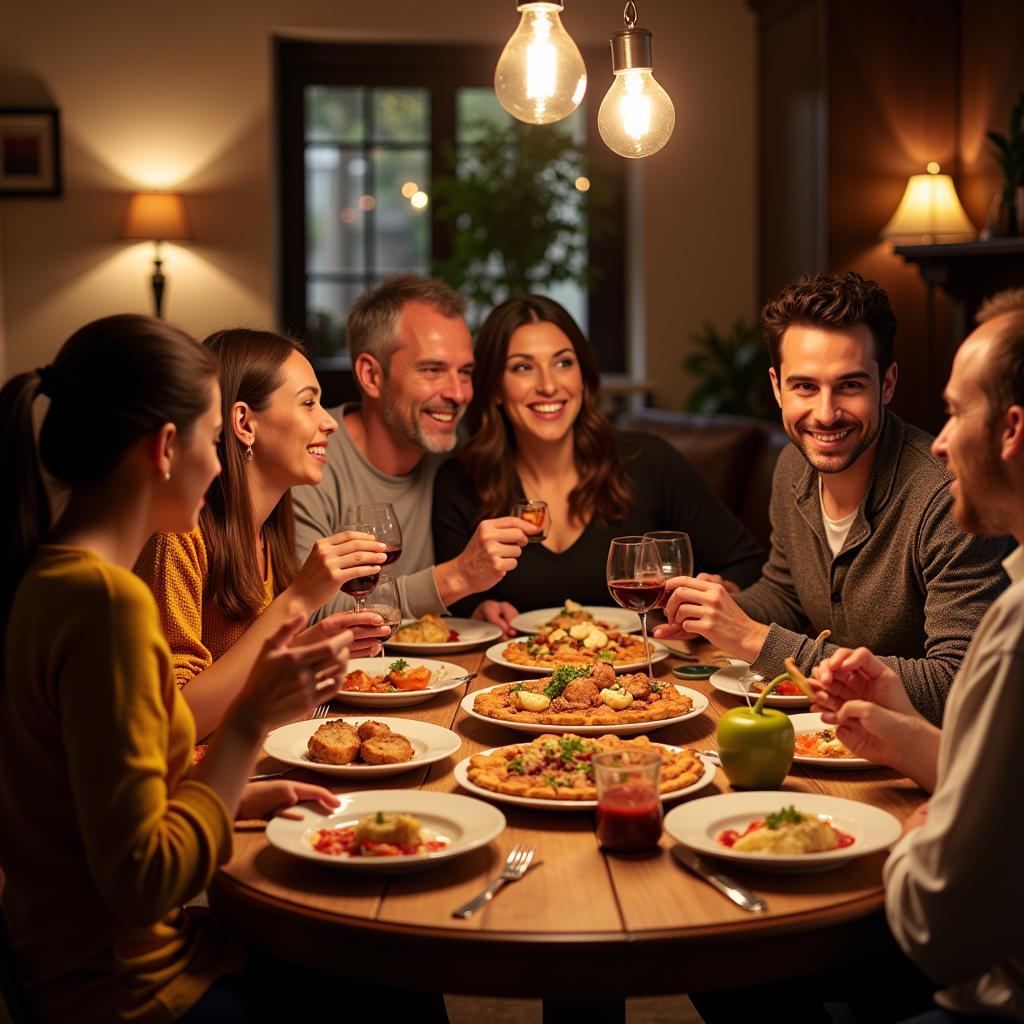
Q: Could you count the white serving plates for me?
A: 11